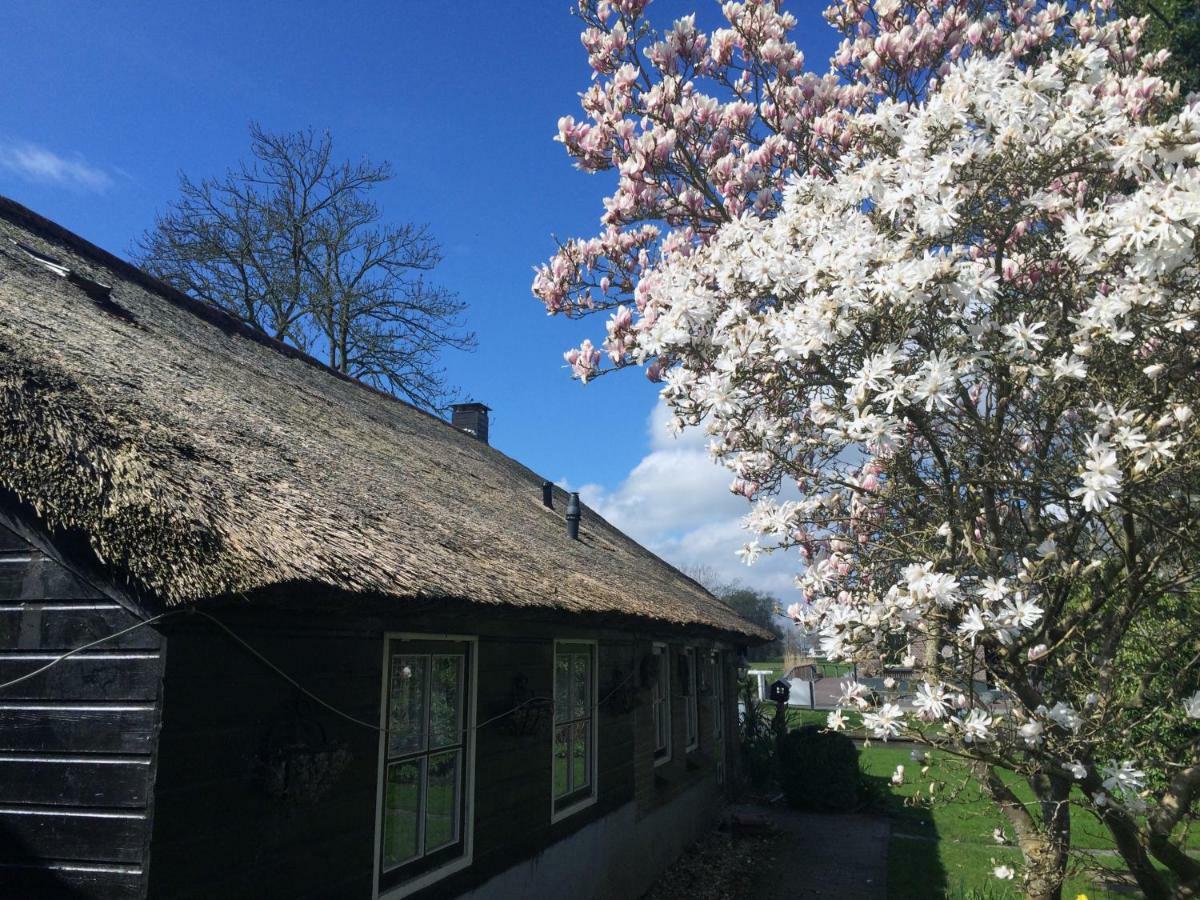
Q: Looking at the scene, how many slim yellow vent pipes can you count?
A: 0